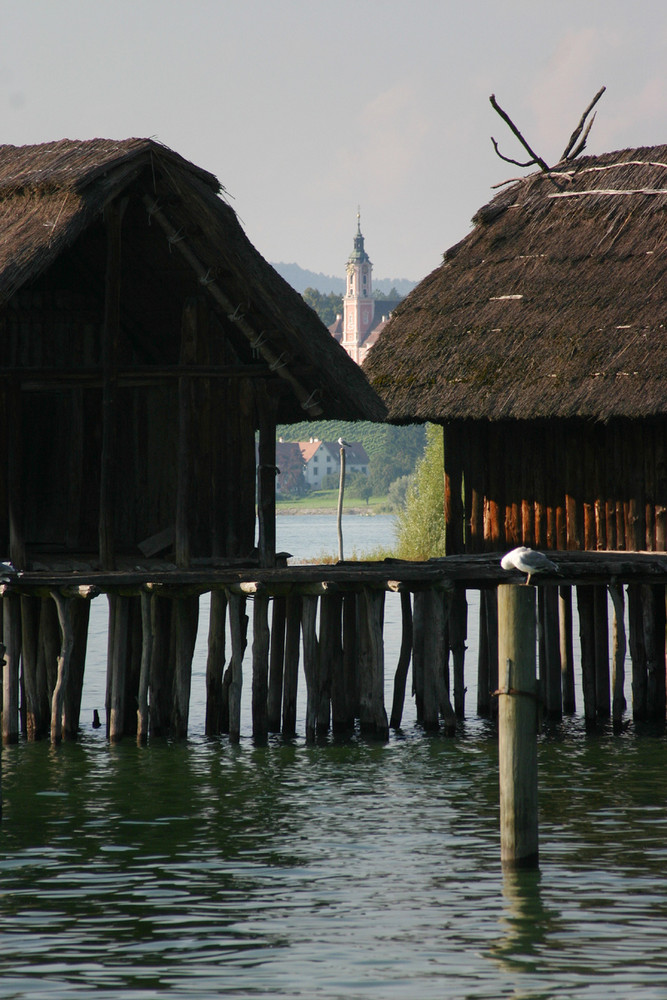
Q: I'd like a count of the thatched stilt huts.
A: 2